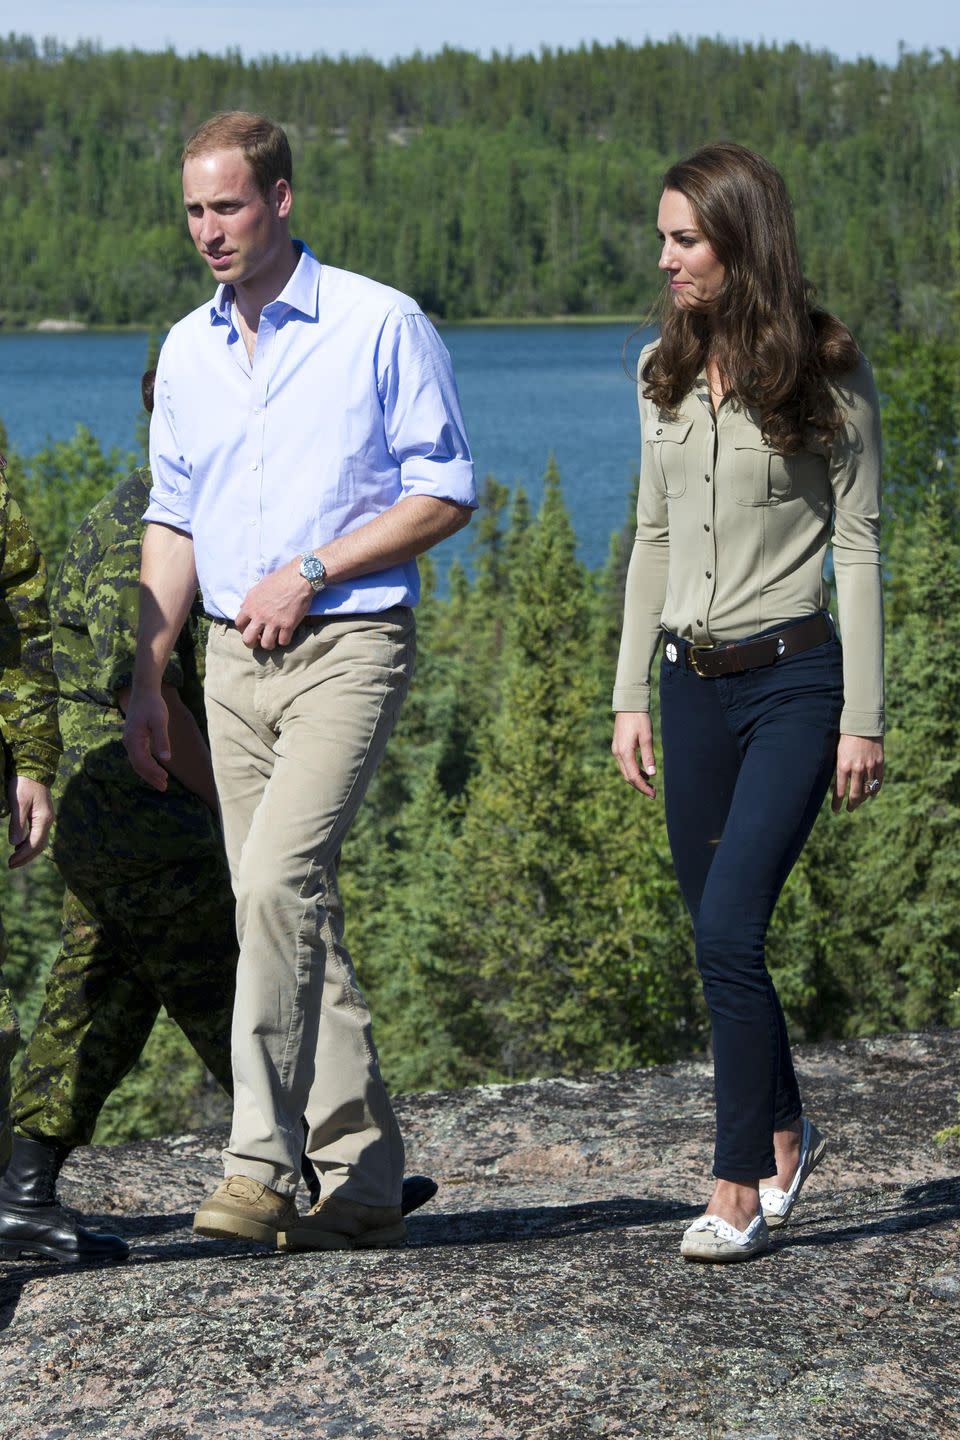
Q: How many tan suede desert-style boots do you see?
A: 2